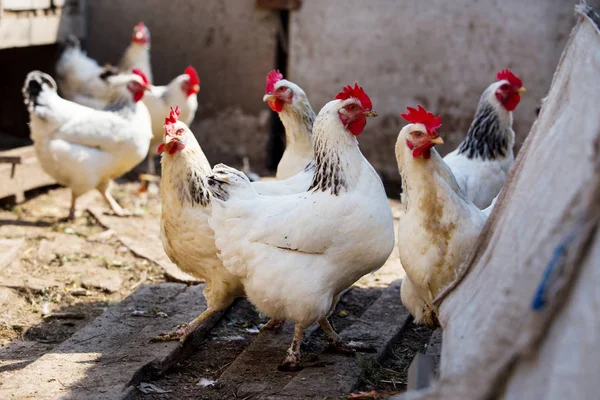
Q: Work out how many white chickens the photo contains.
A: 8